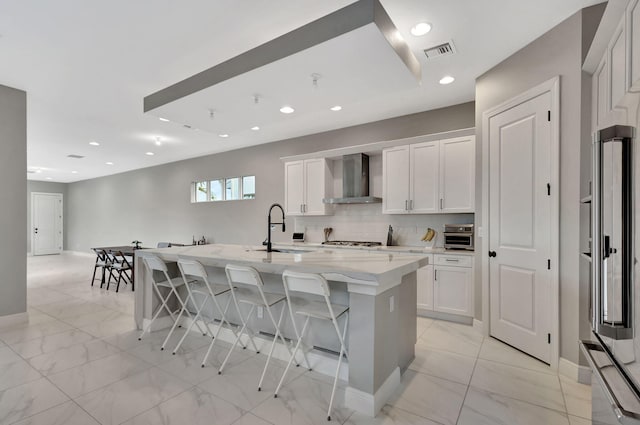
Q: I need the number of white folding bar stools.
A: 4